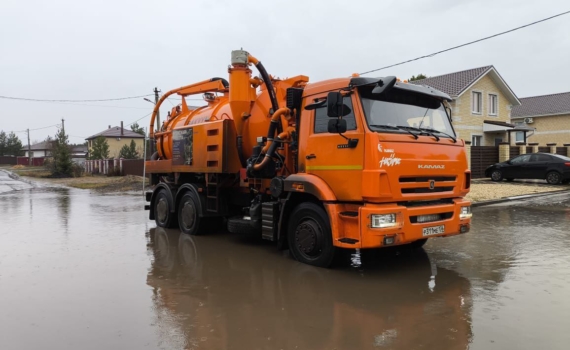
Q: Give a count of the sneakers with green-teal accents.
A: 0